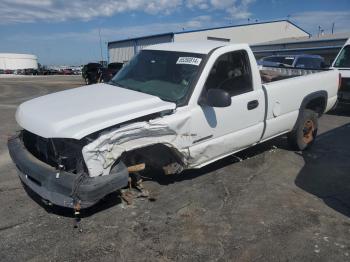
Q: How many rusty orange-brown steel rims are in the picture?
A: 1